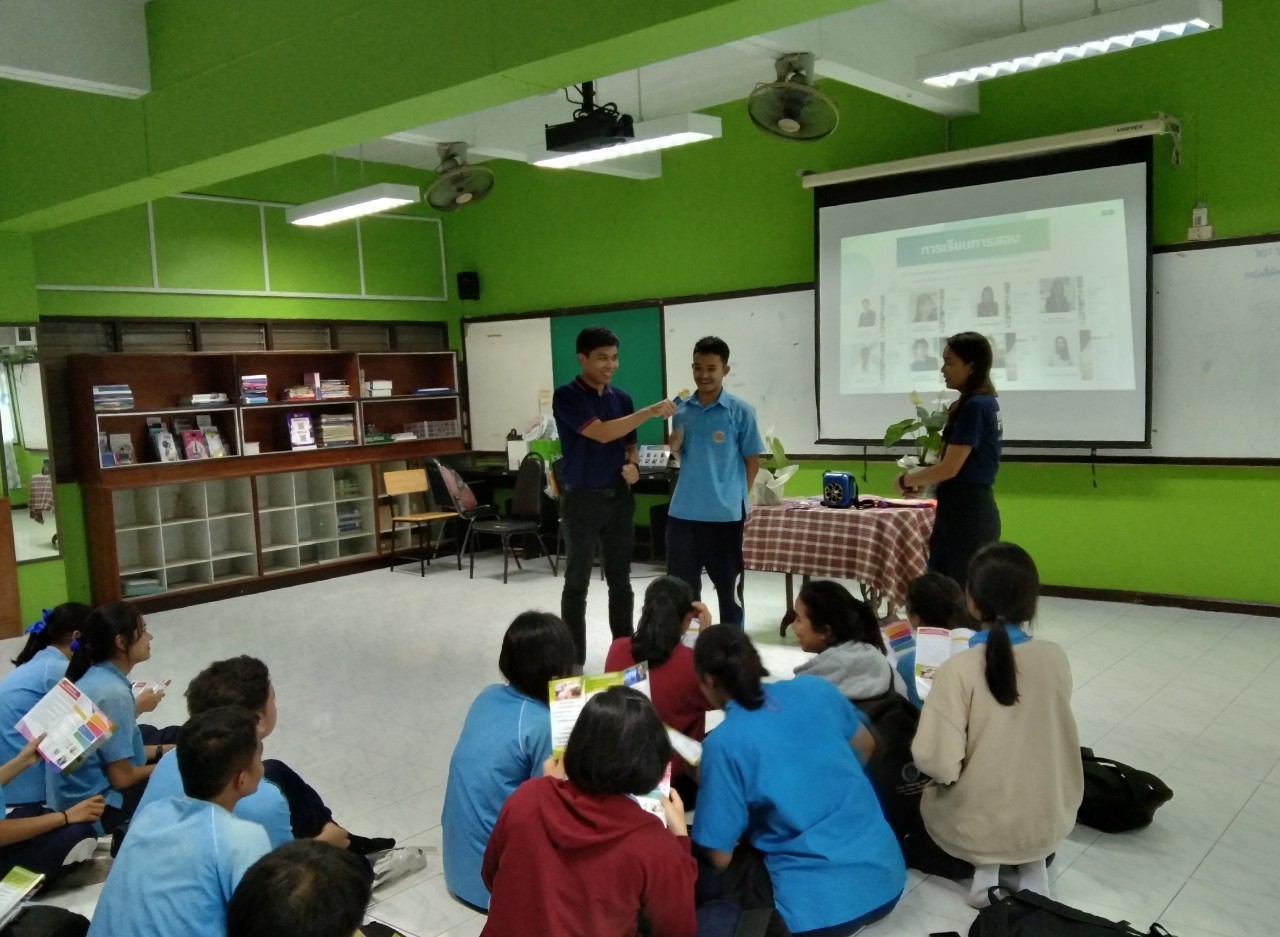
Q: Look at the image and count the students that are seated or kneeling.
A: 13